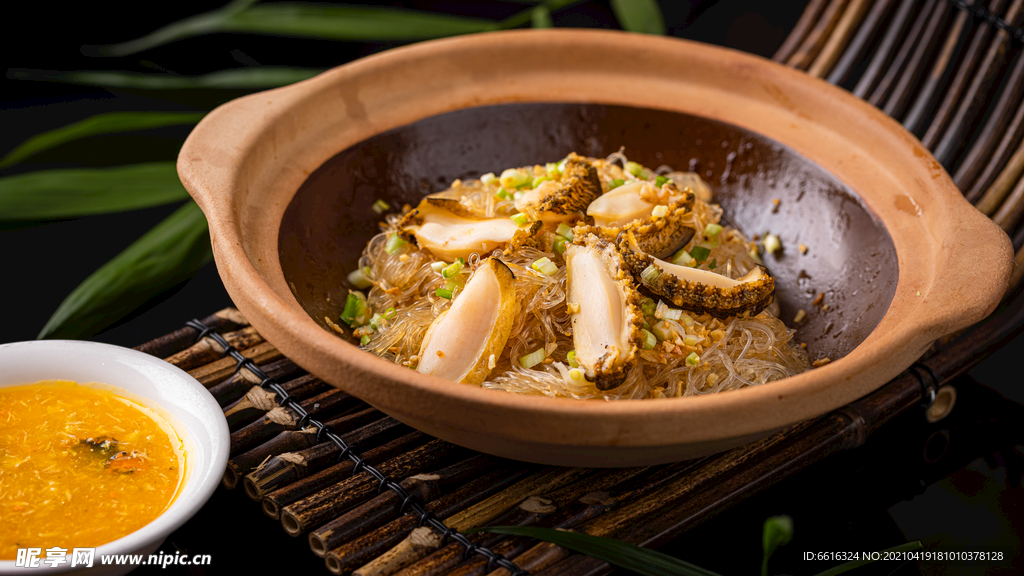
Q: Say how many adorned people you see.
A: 0